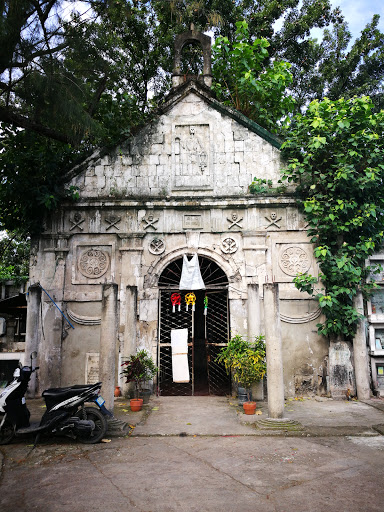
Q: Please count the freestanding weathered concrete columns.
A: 6